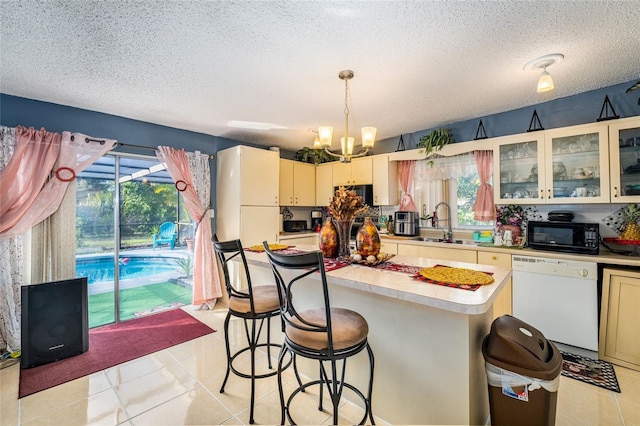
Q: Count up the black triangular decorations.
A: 4